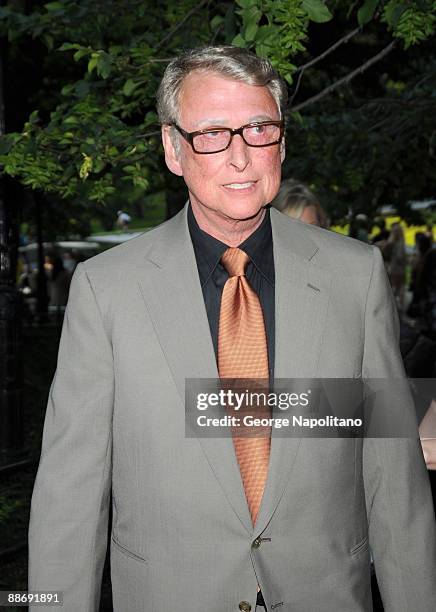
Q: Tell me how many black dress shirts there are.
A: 1